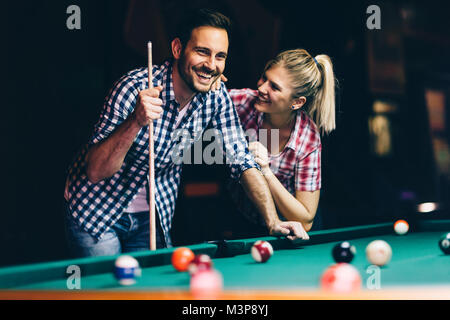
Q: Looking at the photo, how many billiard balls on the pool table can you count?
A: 10